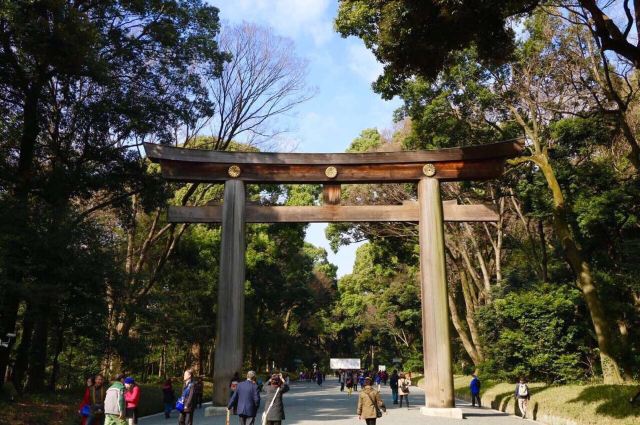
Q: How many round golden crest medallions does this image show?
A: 3